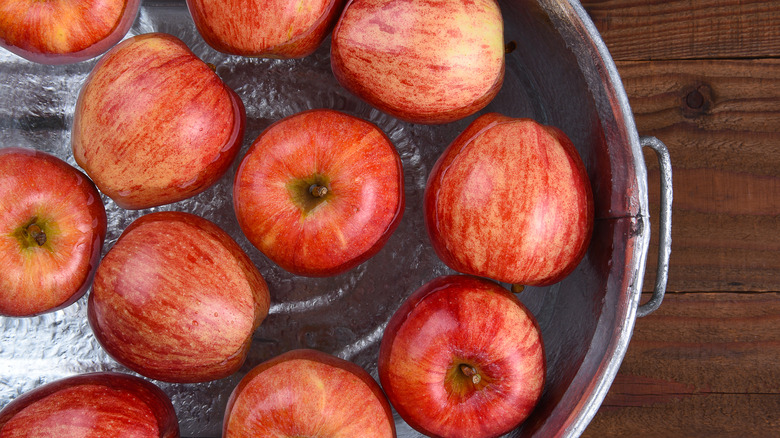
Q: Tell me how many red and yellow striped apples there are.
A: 11